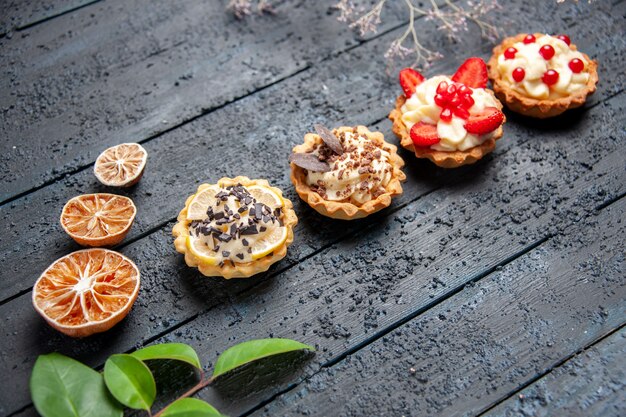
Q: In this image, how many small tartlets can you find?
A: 4